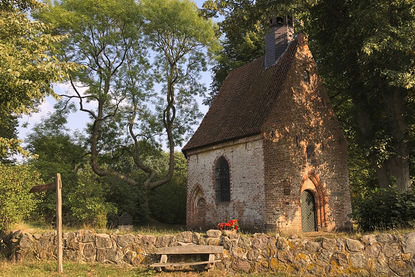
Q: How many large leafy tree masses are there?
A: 3